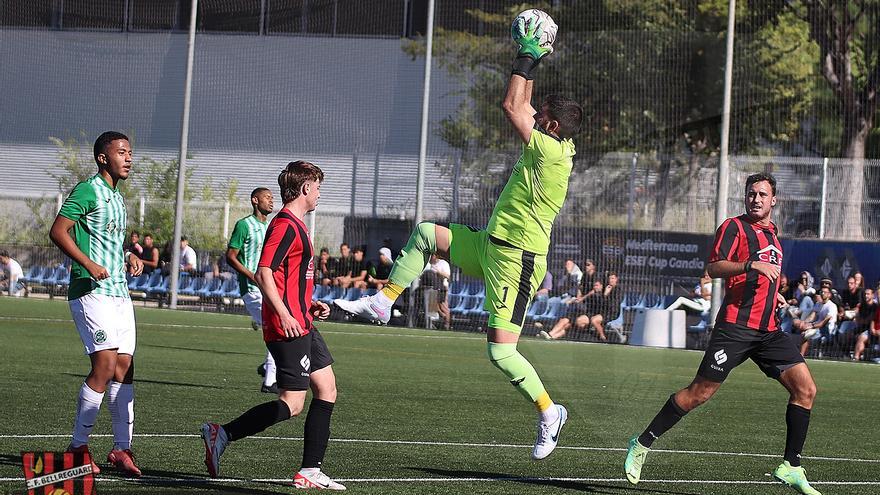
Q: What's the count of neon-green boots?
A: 2